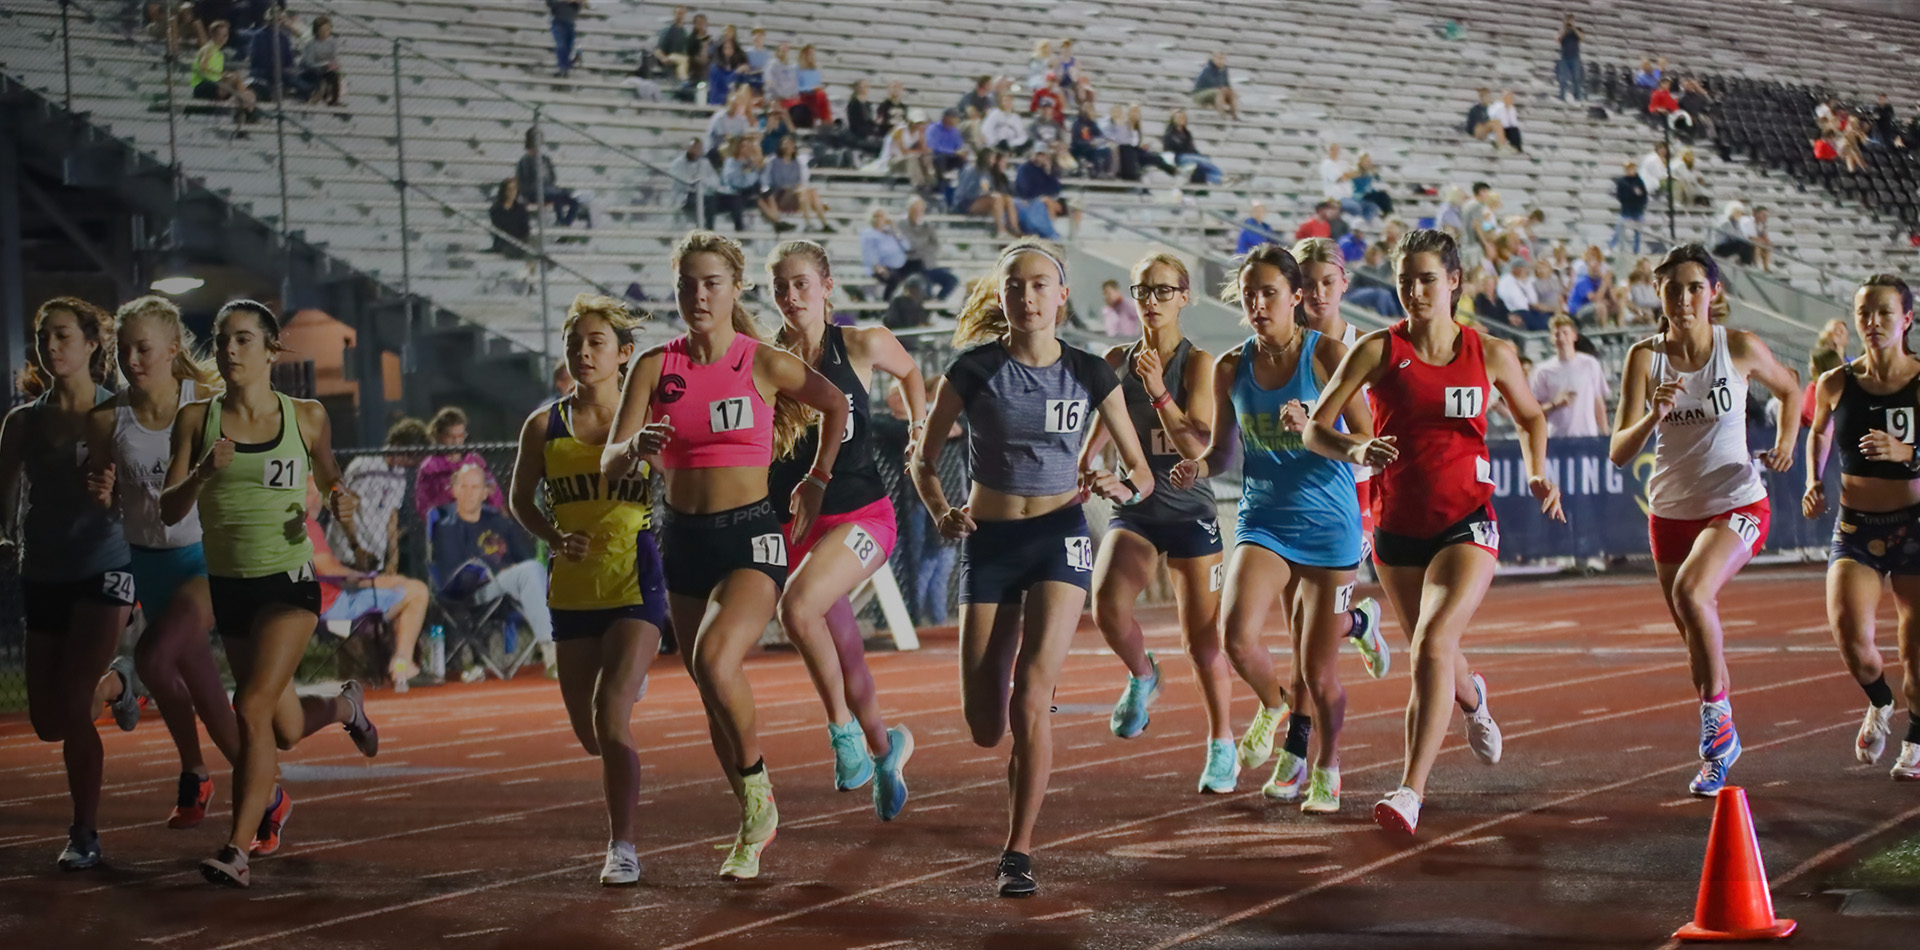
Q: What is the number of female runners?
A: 13